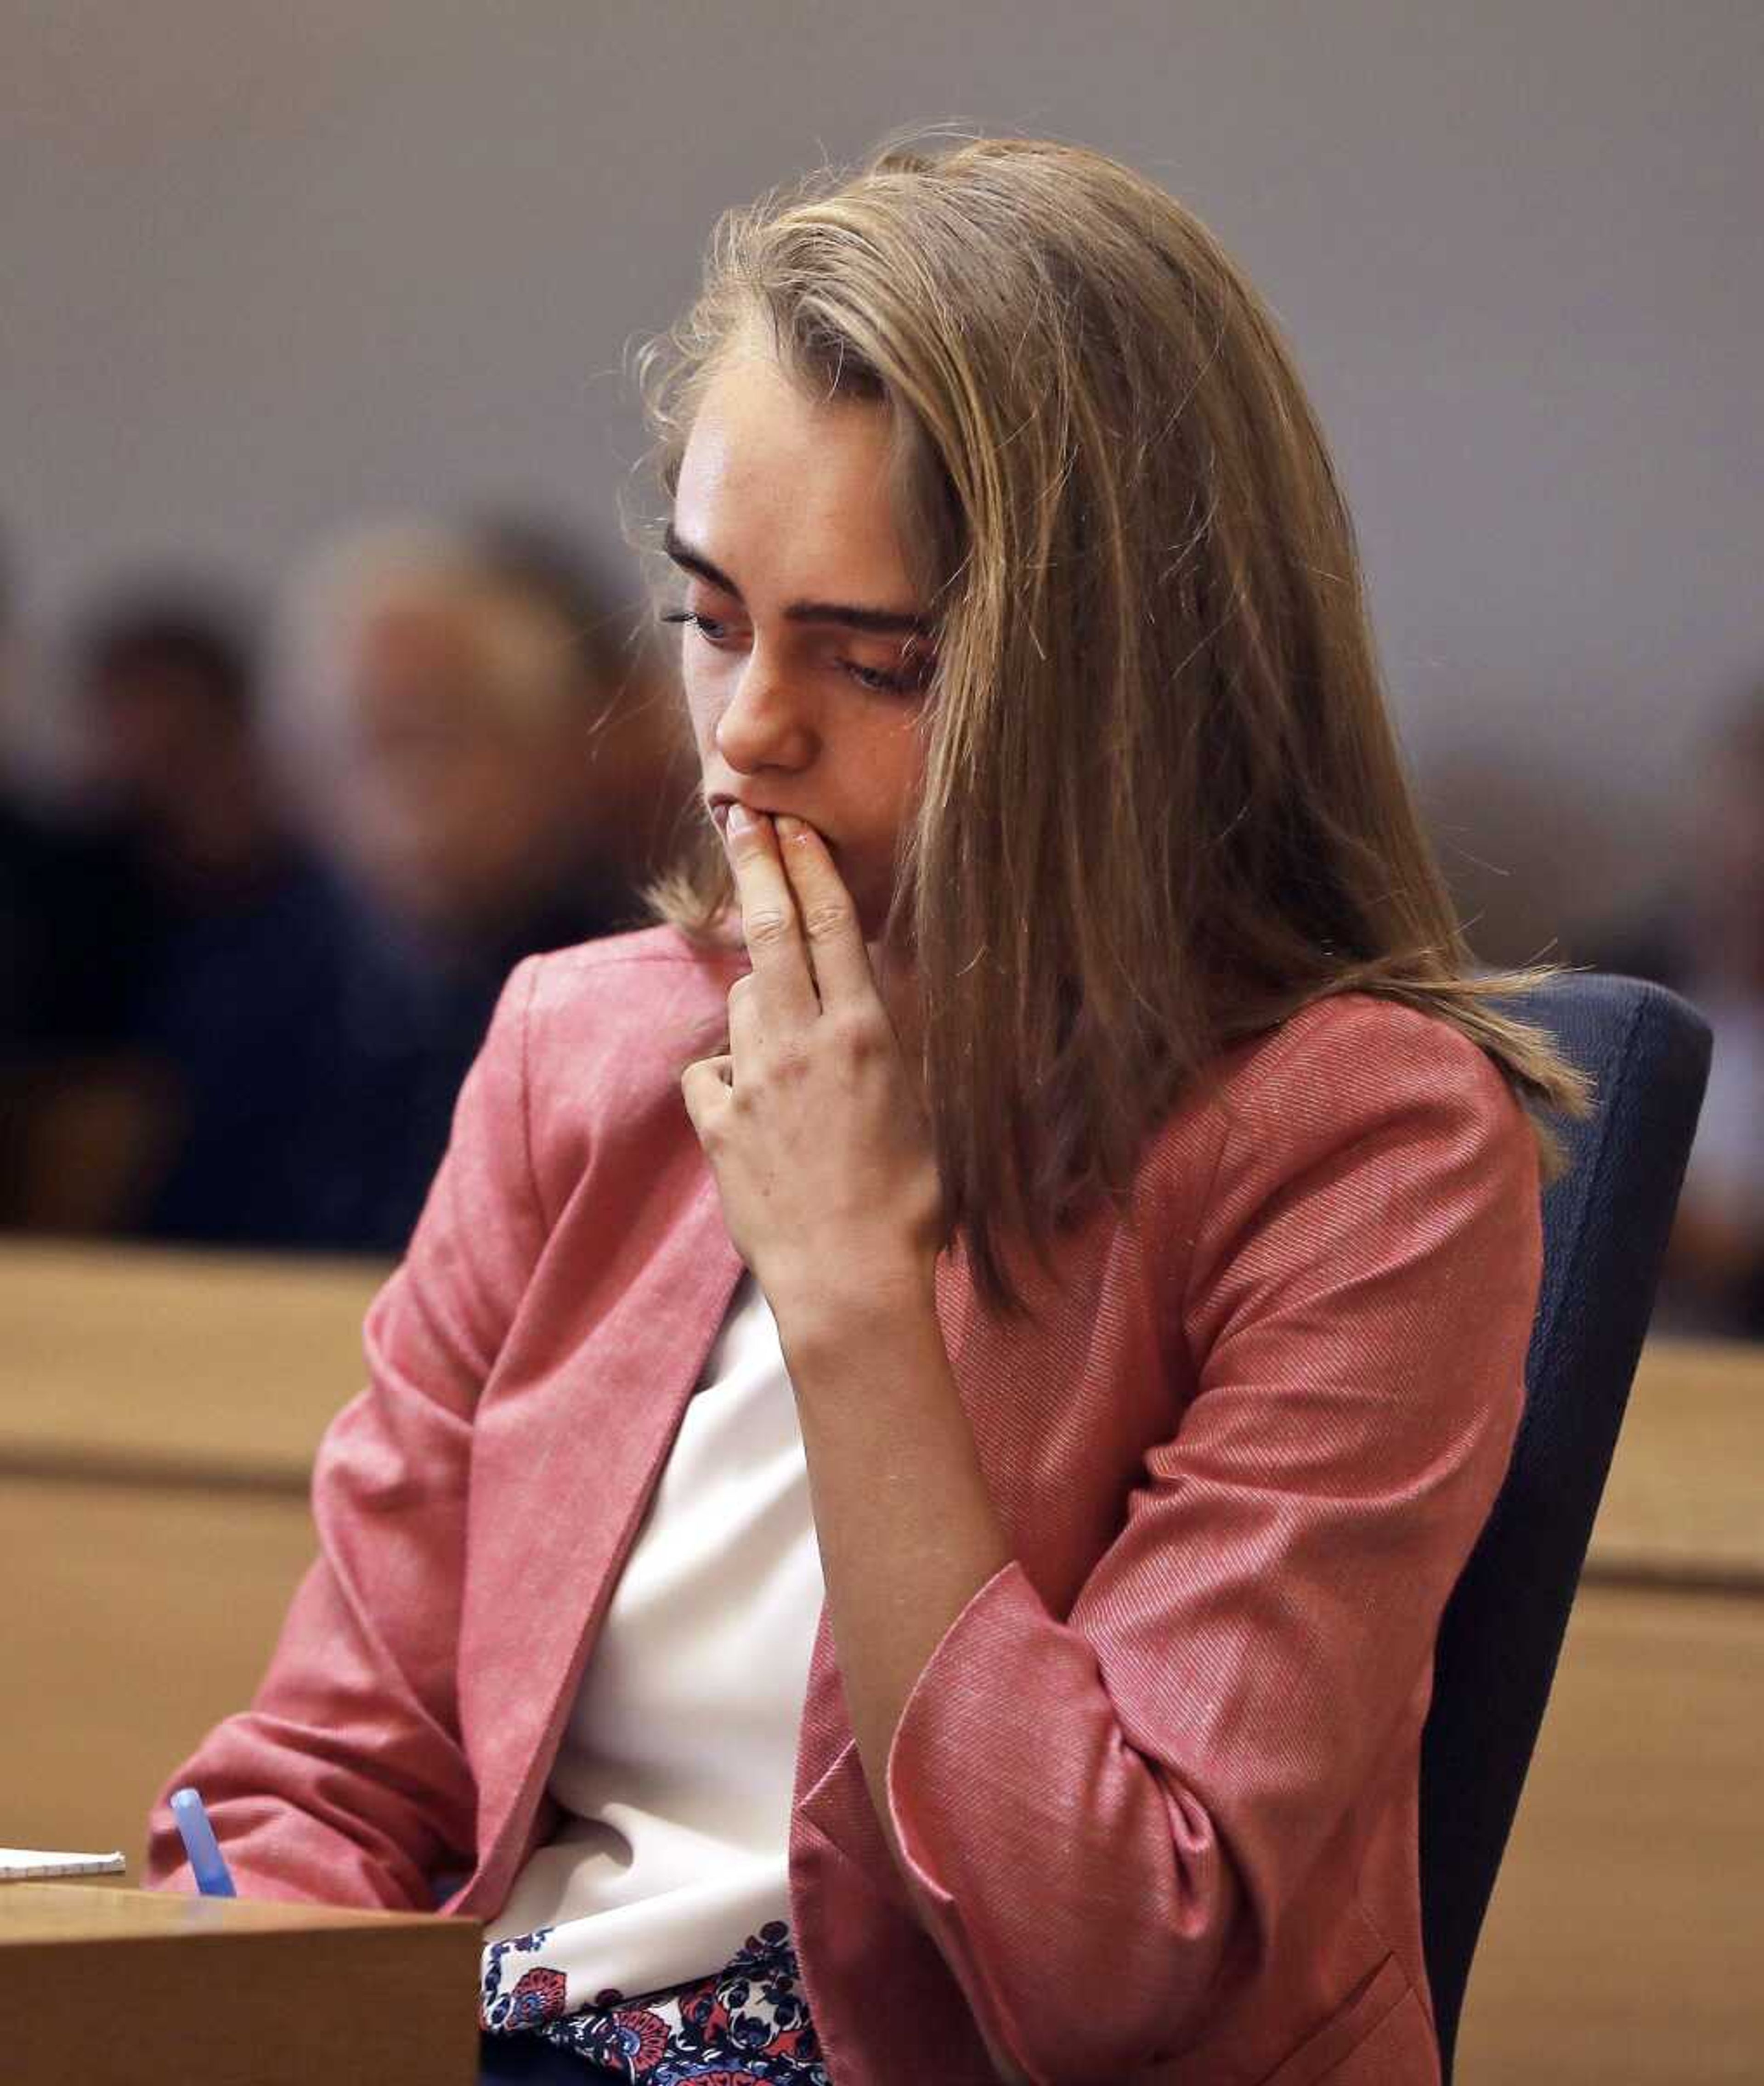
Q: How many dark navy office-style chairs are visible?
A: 1